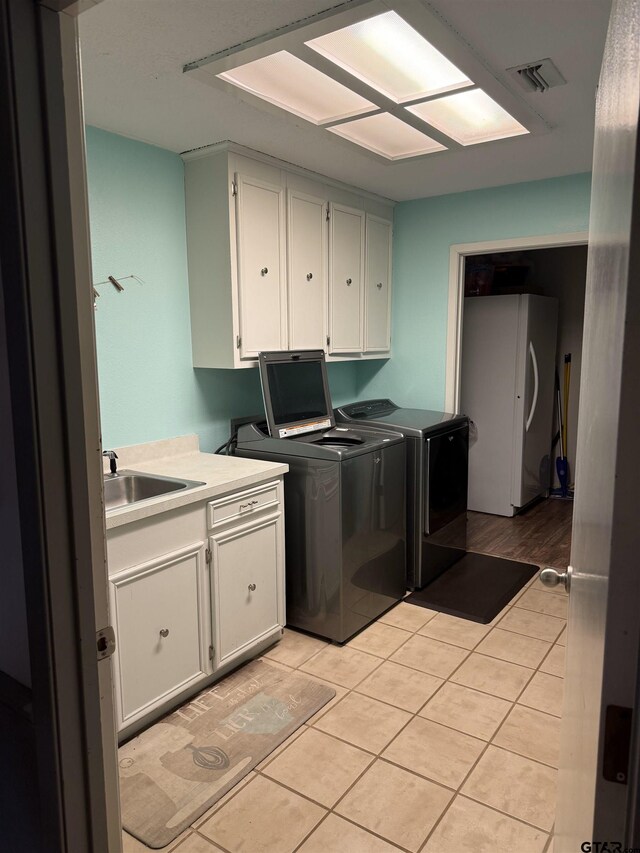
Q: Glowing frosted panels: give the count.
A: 4